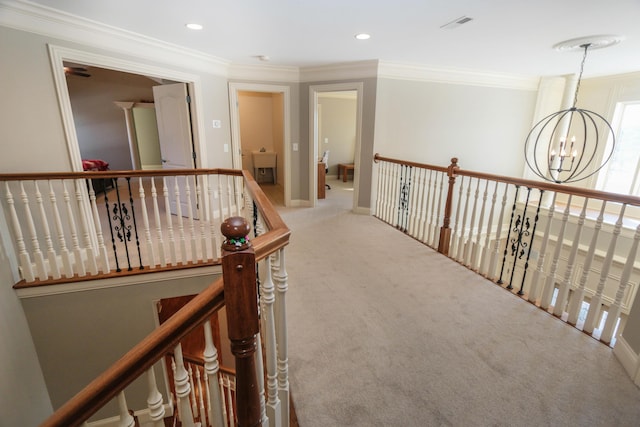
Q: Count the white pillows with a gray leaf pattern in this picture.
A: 0